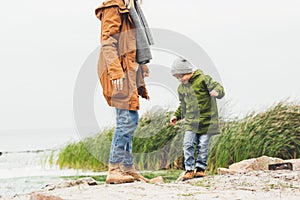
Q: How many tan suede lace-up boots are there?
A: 2